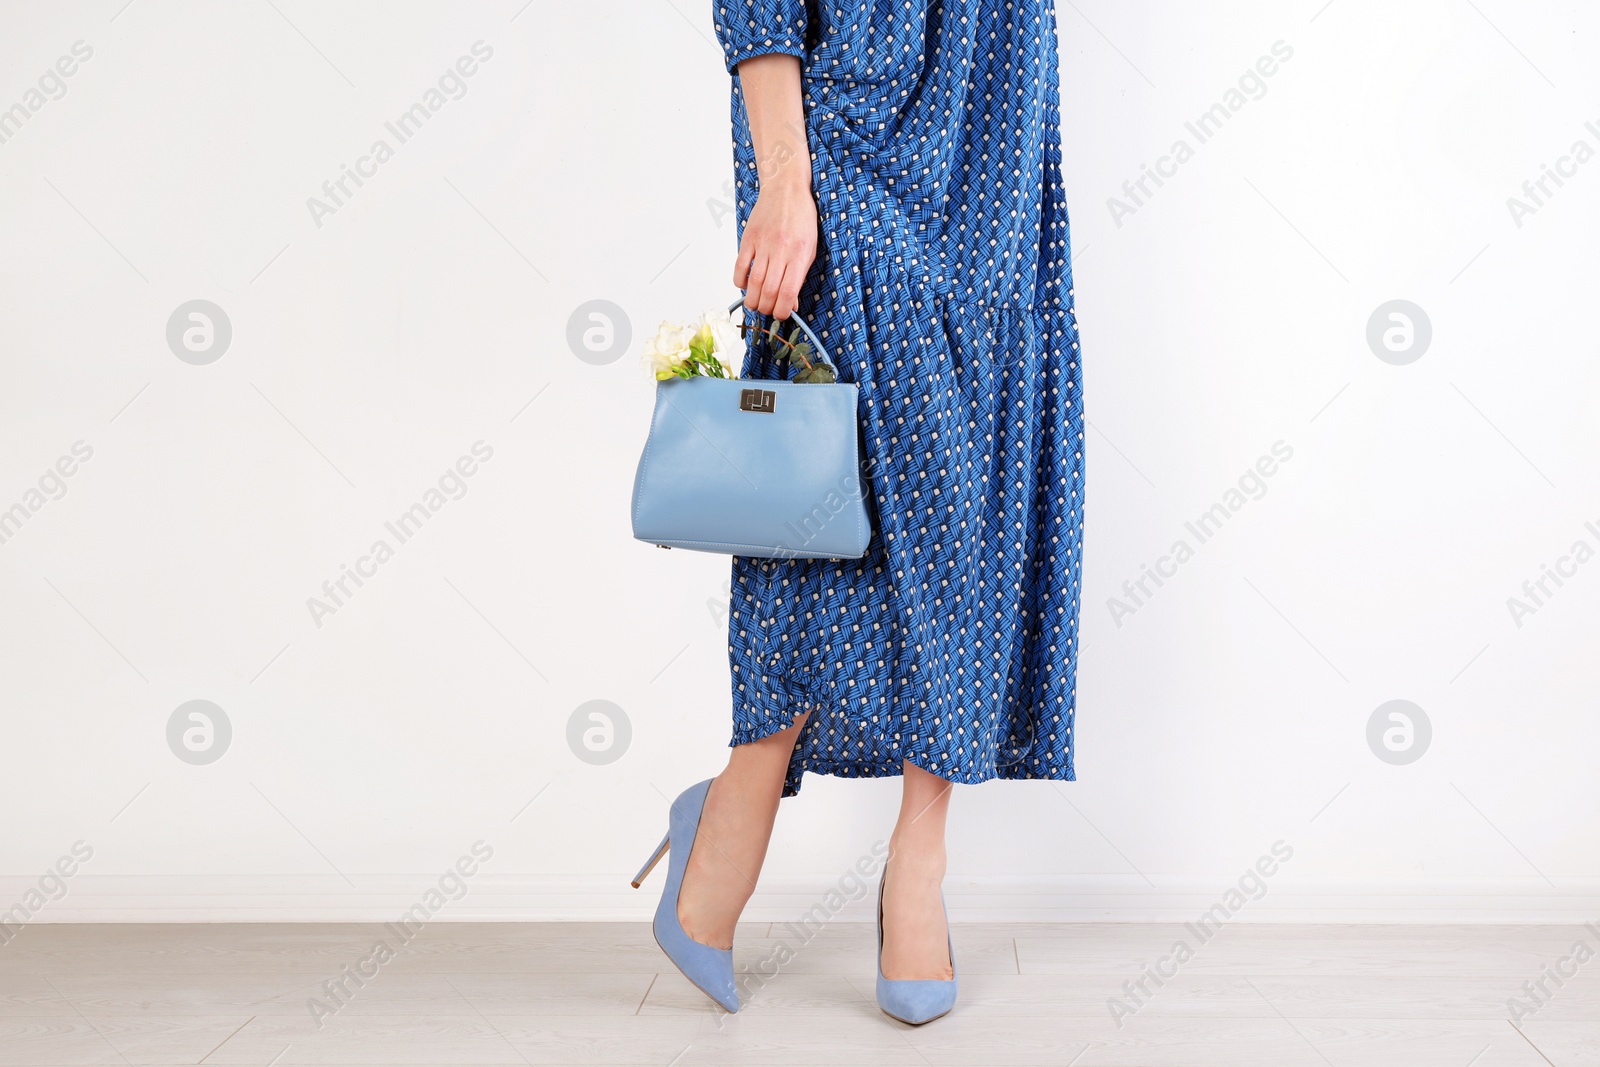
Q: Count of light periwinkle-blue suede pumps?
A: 2